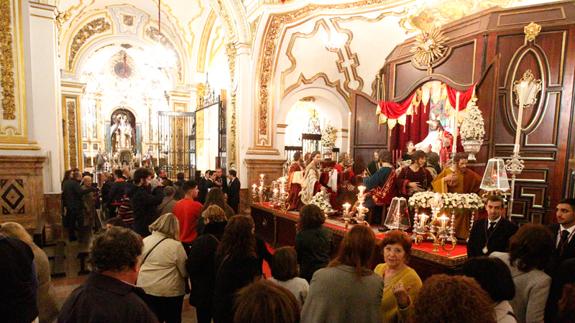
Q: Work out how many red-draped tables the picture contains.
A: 1